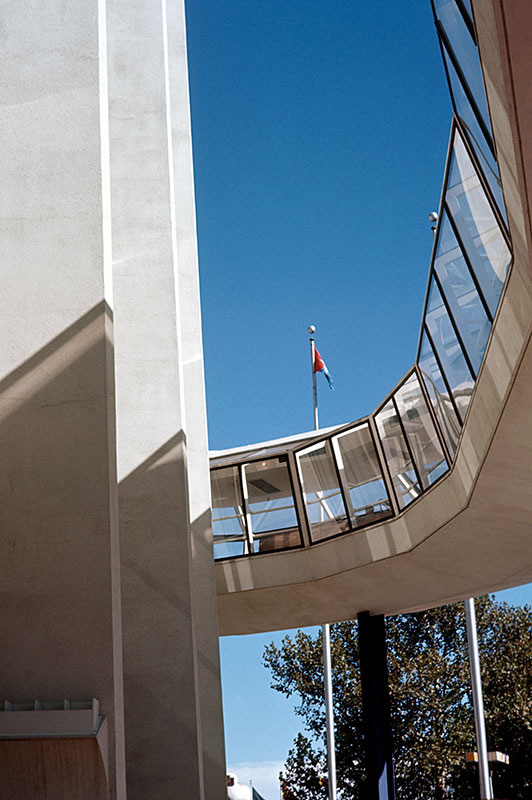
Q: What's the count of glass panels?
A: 13